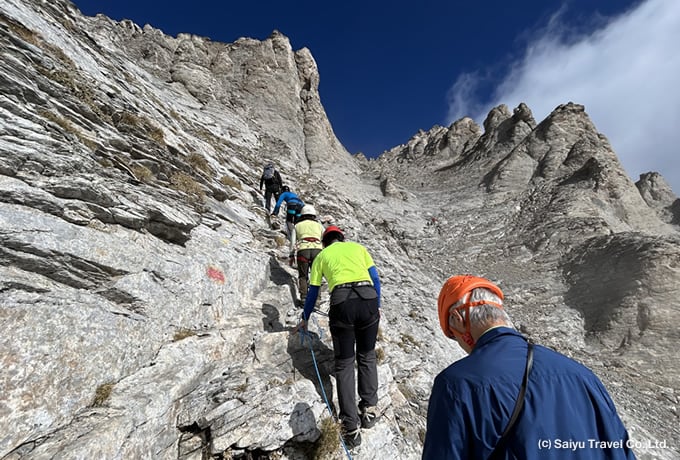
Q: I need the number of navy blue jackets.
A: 1